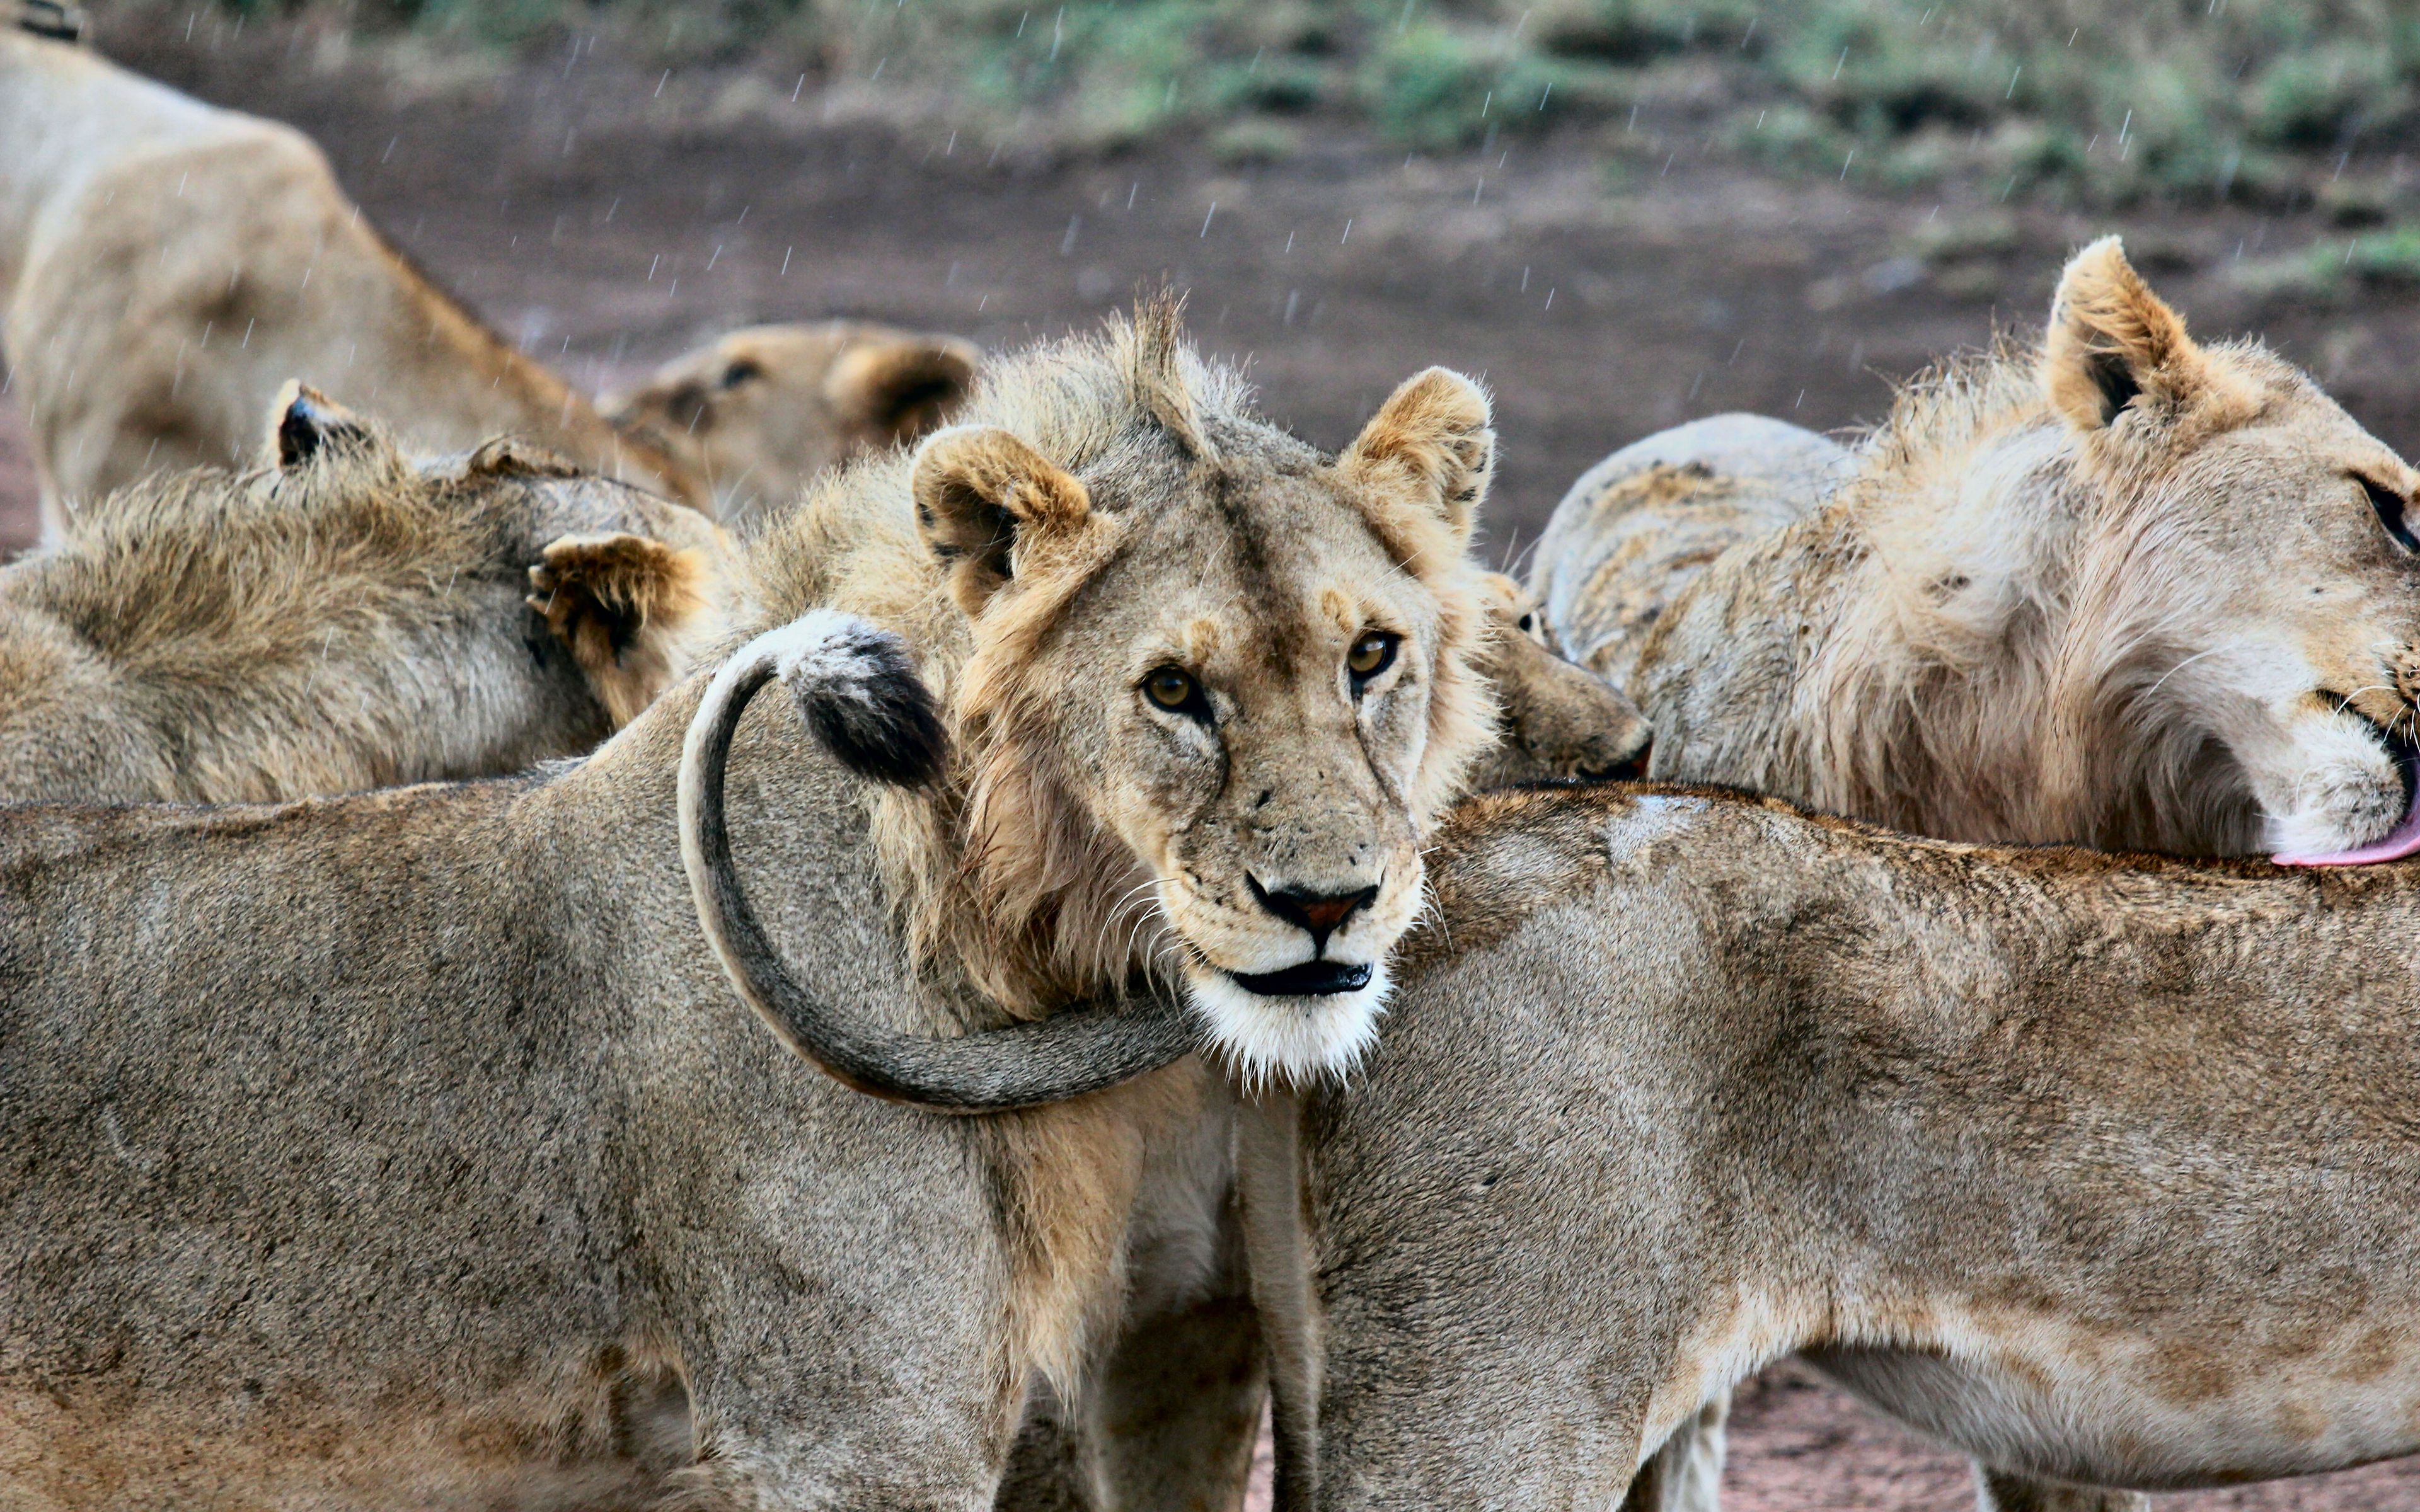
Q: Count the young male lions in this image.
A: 3